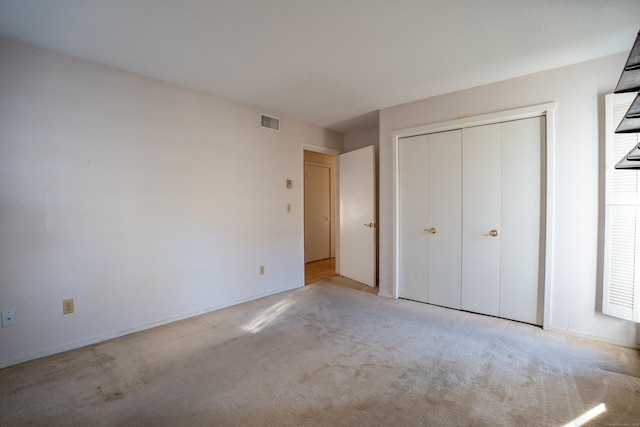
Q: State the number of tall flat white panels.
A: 4